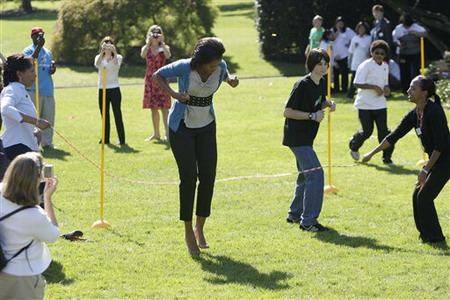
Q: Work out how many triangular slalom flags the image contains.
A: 0